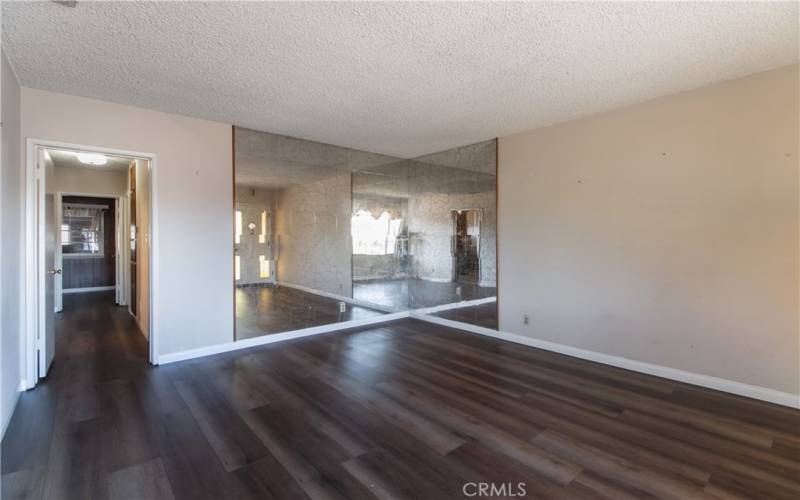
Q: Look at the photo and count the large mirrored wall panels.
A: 2